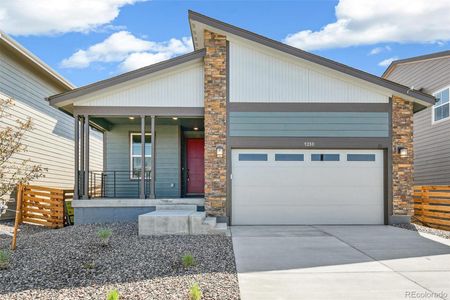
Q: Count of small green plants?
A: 5